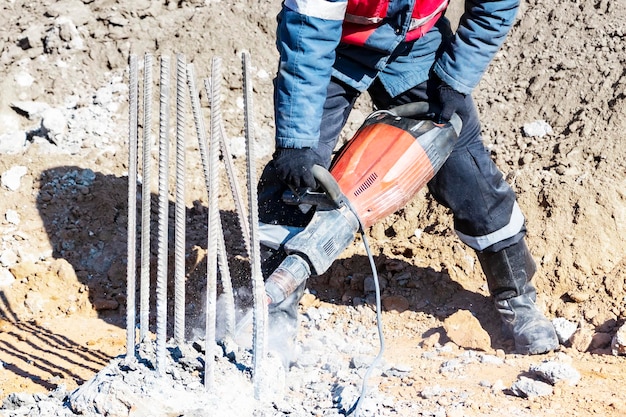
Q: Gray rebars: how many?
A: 8